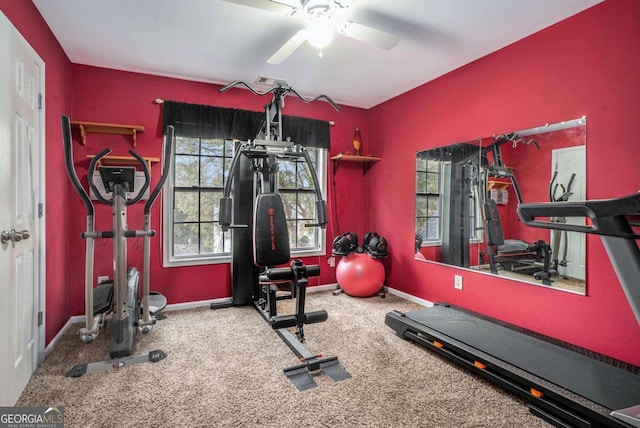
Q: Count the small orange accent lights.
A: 3